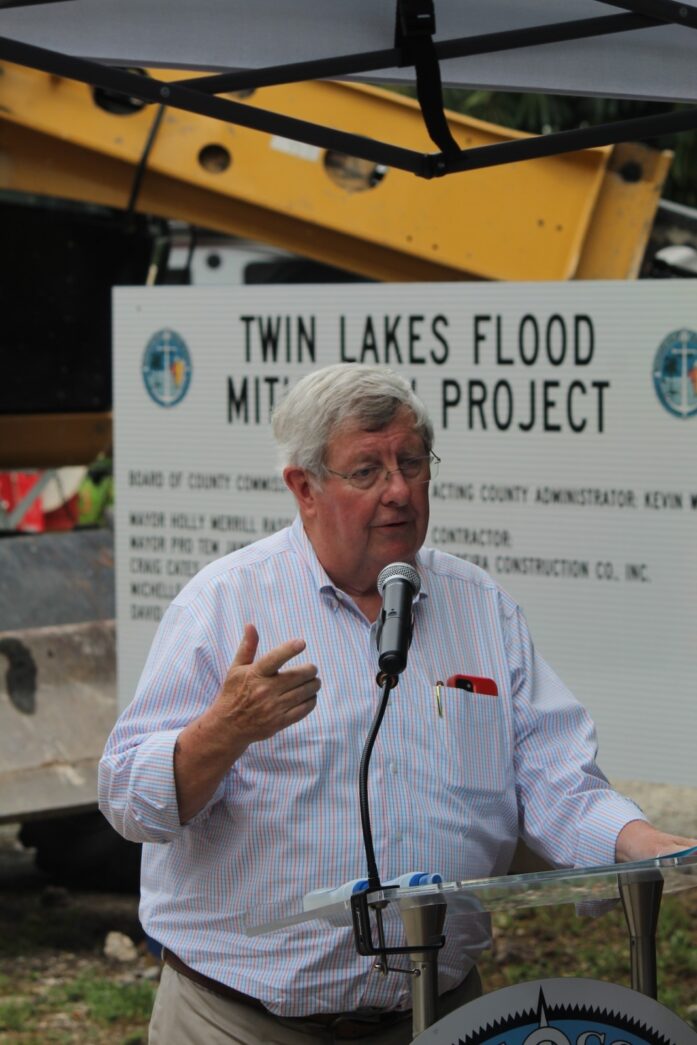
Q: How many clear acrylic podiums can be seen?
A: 1